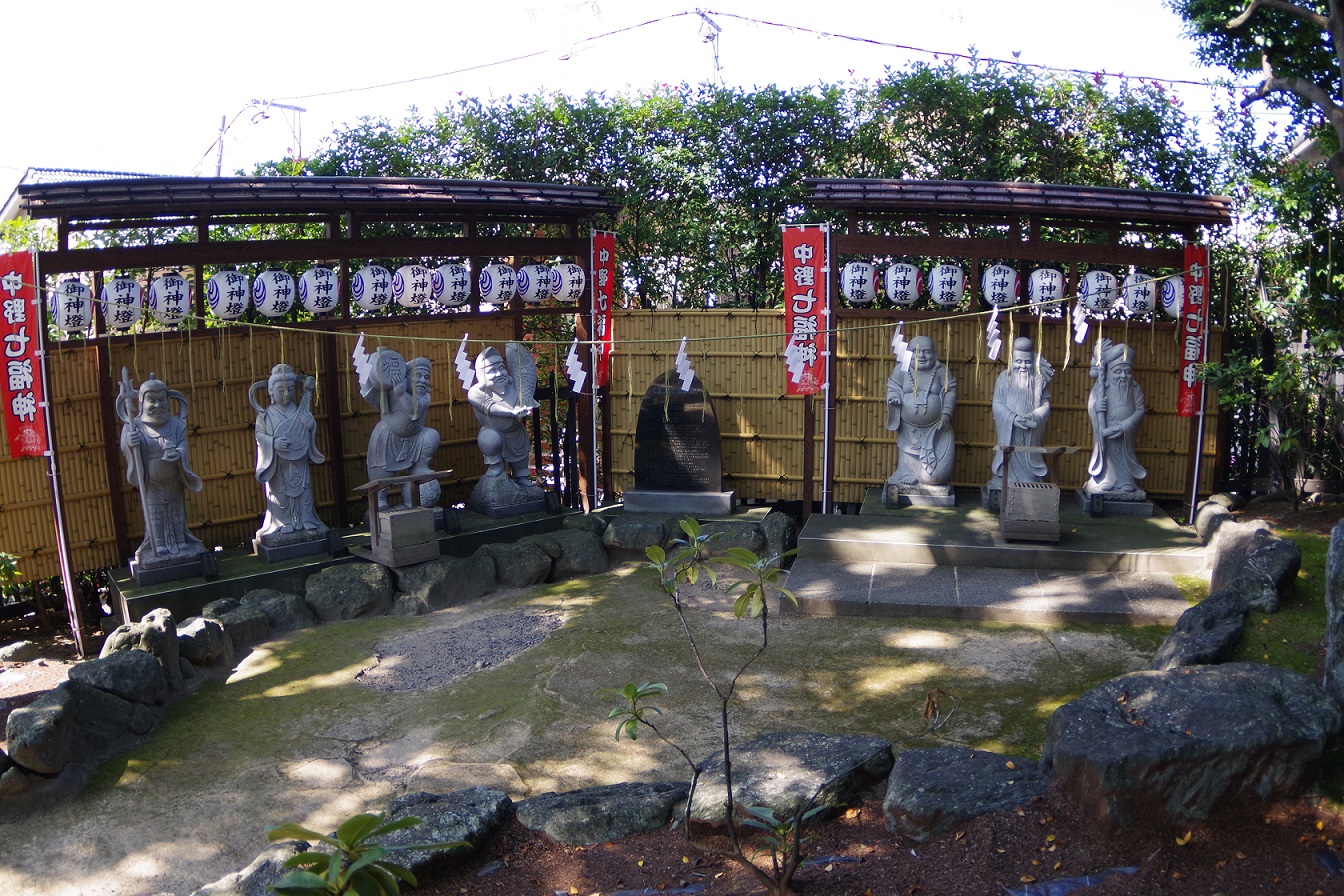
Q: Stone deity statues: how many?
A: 7